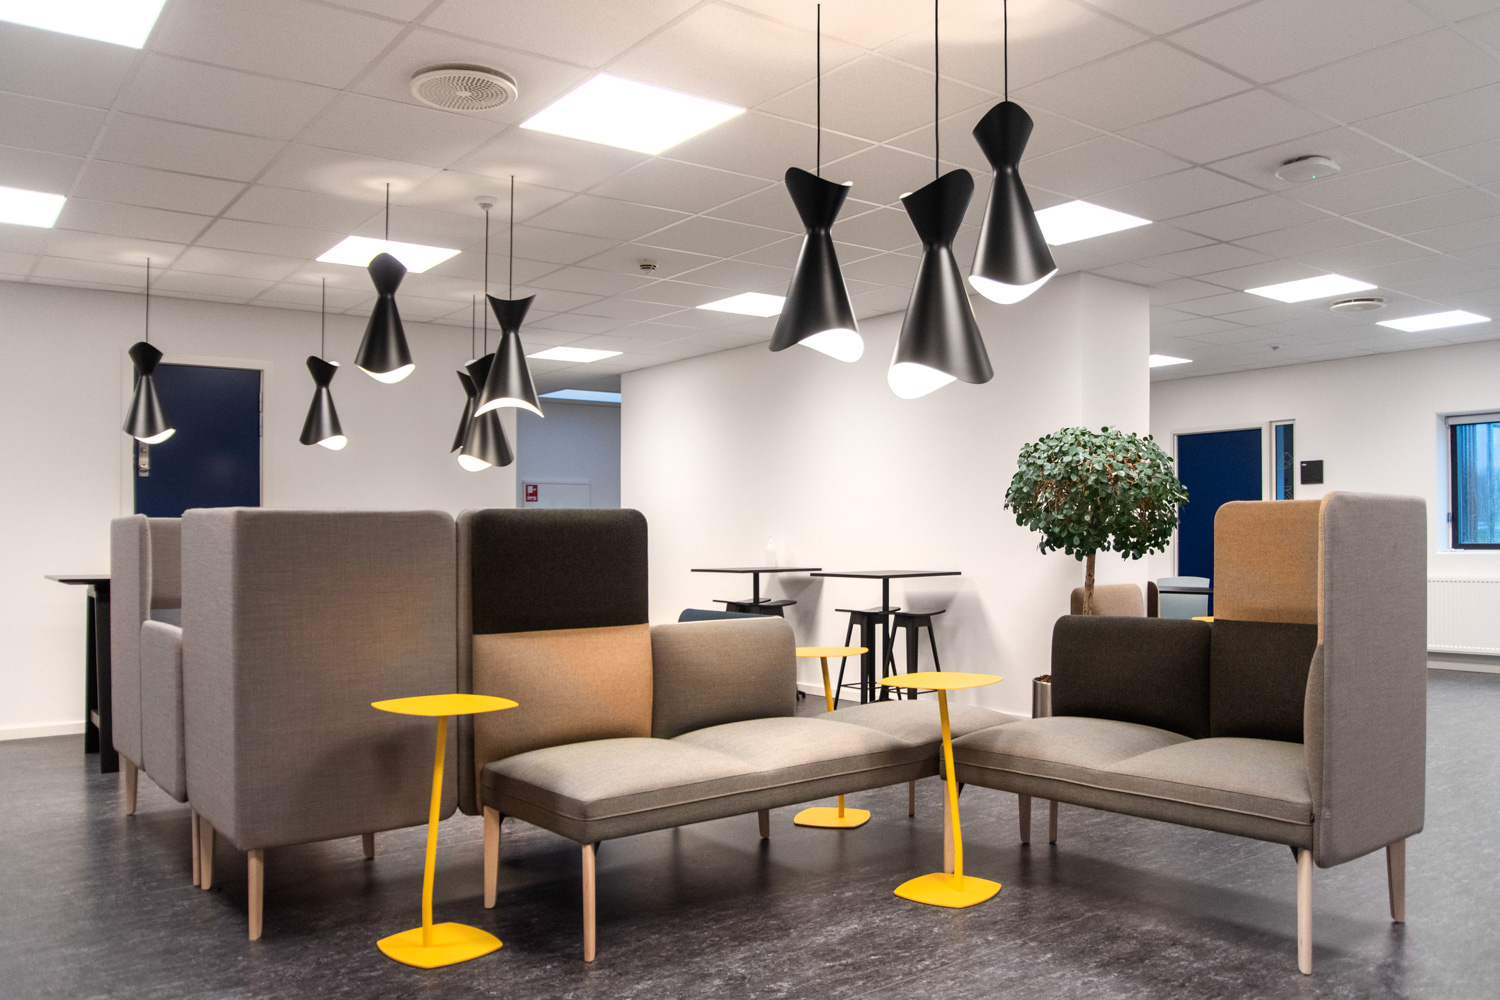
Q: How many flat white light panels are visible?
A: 10